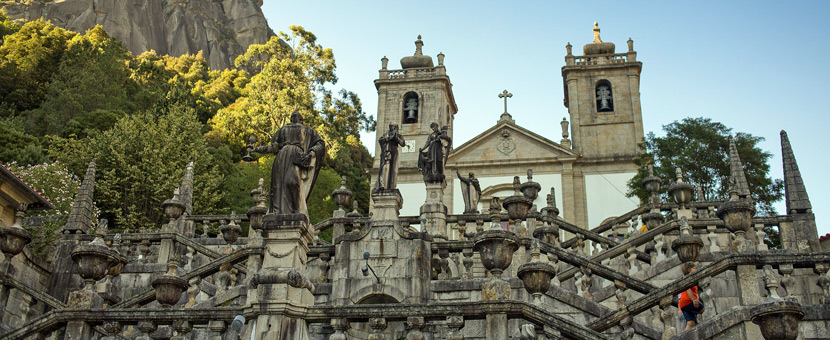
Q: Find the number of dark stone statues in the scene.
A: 4